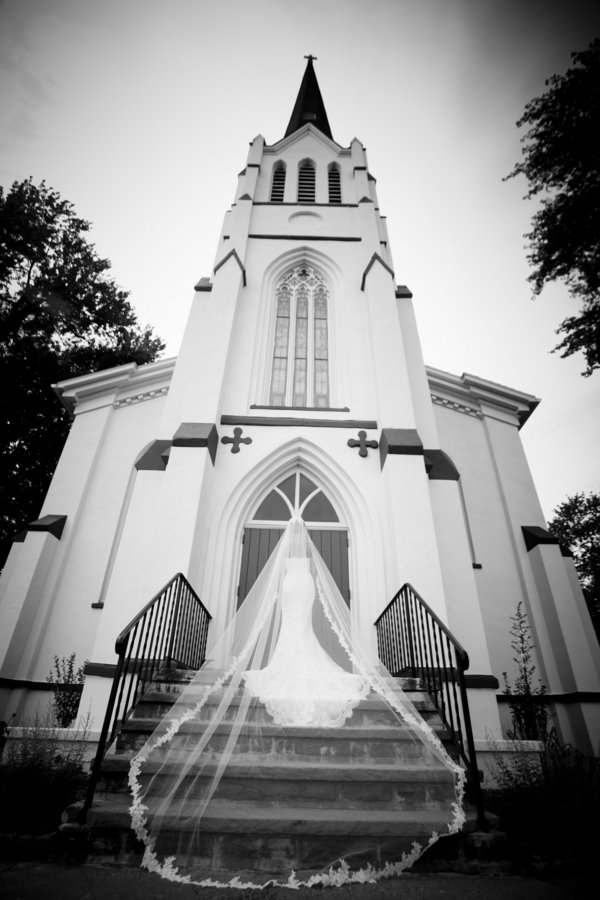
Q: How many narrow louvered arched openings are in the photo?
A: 3